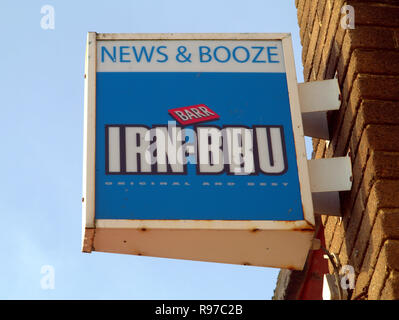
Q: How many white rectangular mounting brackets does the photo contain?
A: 2